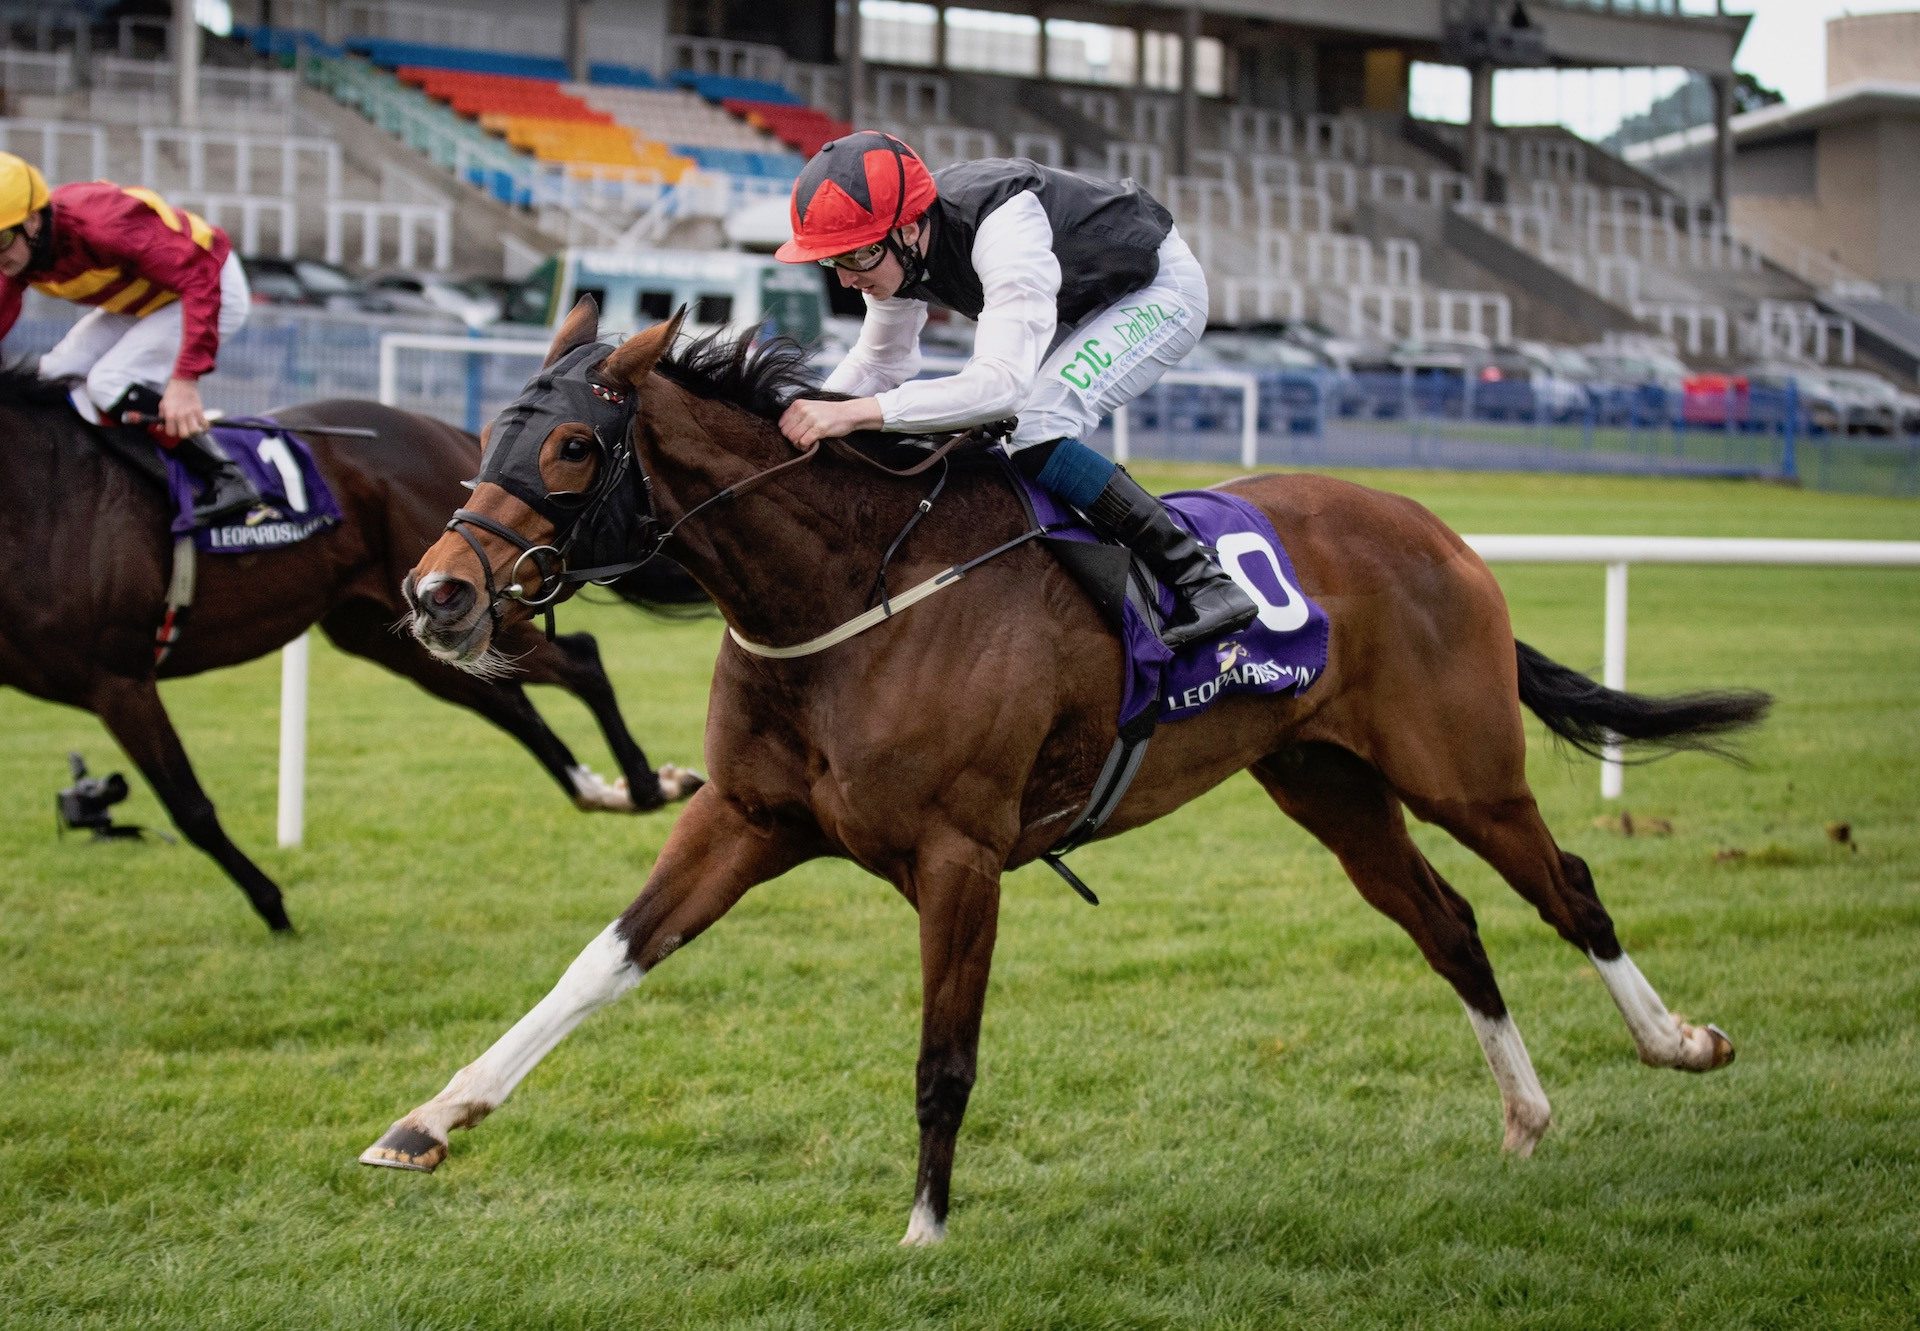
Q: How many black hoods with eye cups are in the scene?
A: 1